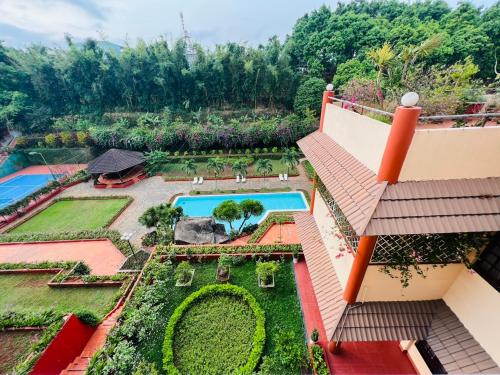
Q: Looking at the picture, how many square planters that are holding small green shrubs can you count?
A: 3